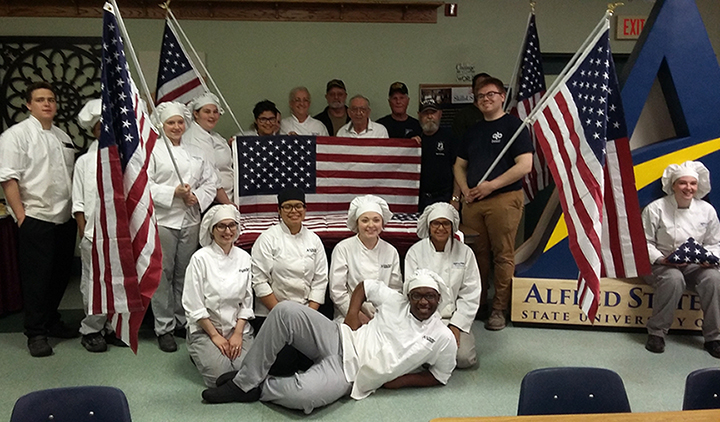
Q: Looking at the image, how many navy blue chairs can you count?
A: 3